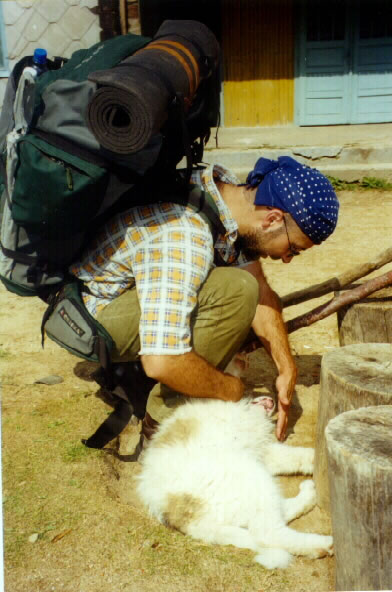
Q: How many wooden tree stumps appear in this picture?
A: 3